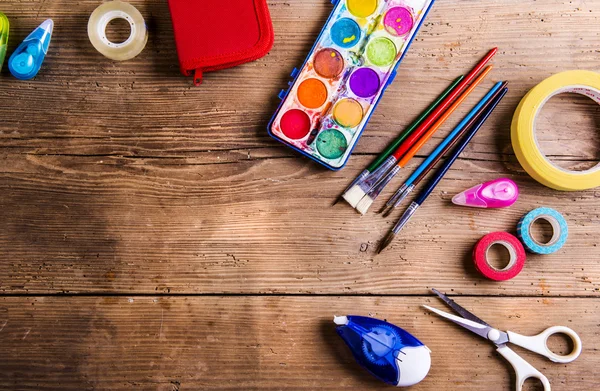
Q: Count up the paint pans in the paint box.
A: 10